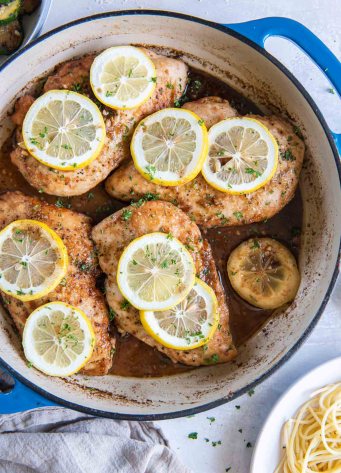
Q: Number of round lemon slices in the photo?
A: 9